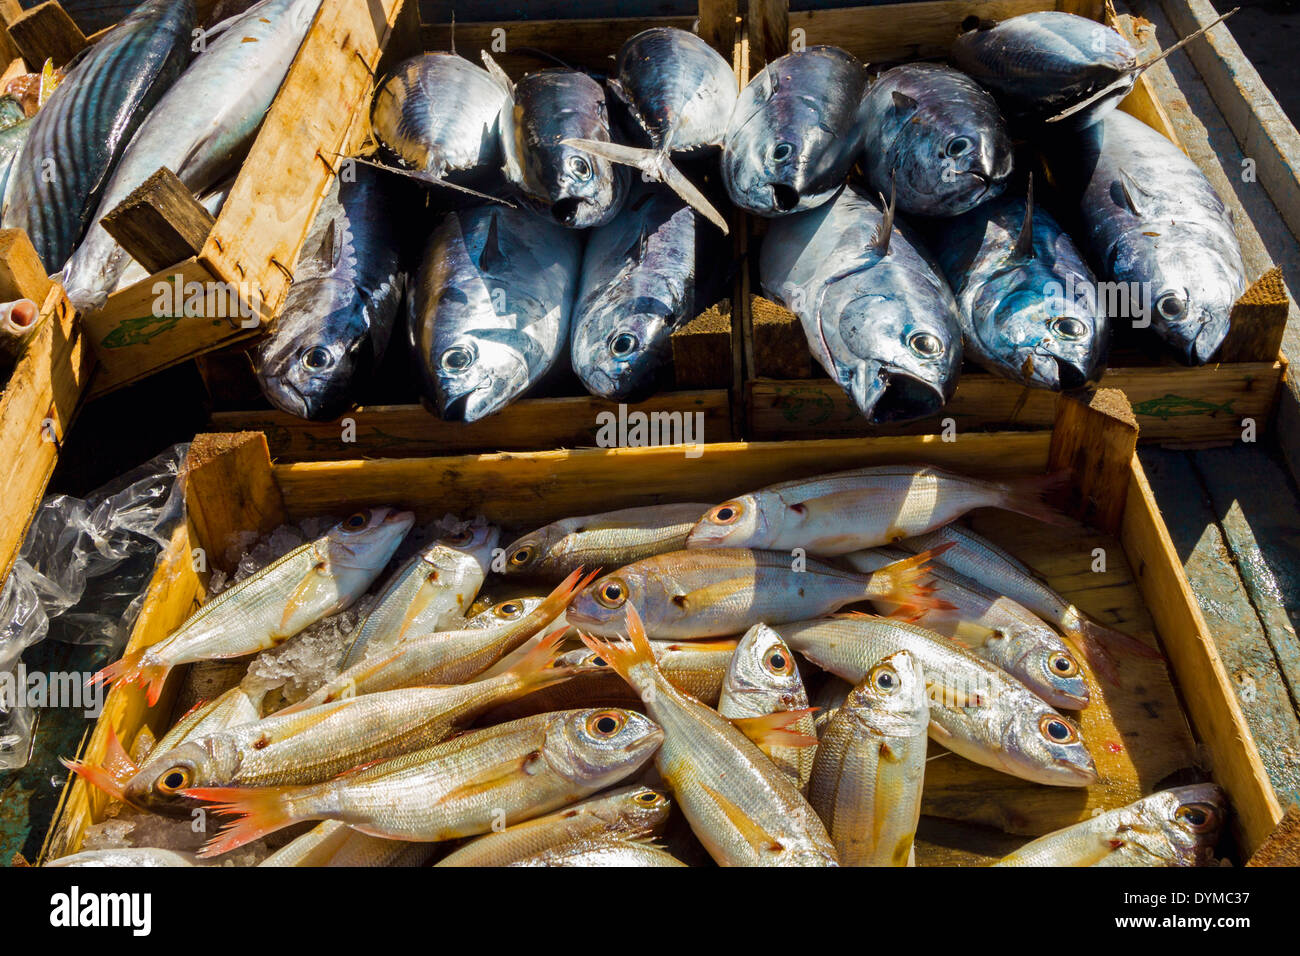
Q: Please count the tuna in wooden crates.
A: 12